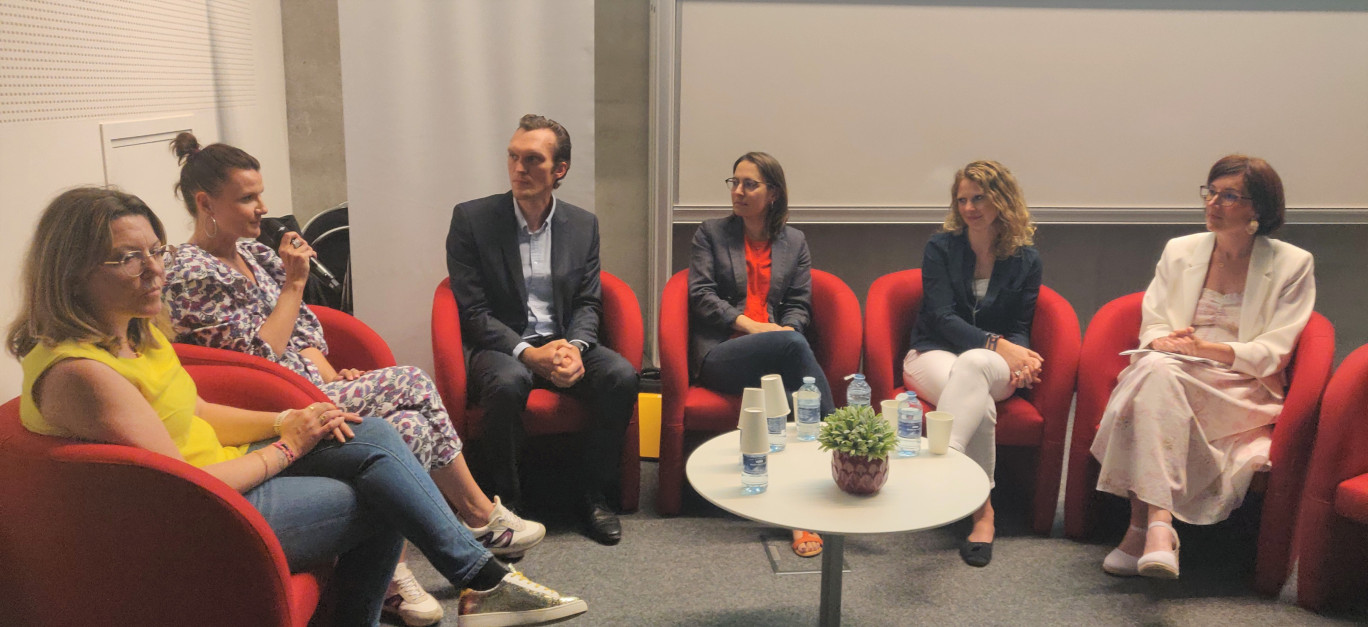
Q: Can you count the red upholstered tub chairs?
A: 7